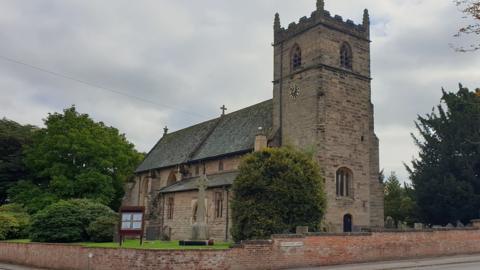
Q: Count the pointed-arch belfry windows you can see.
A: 2